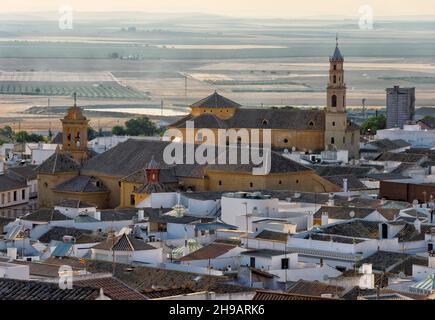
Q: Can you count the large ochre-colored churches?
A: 2